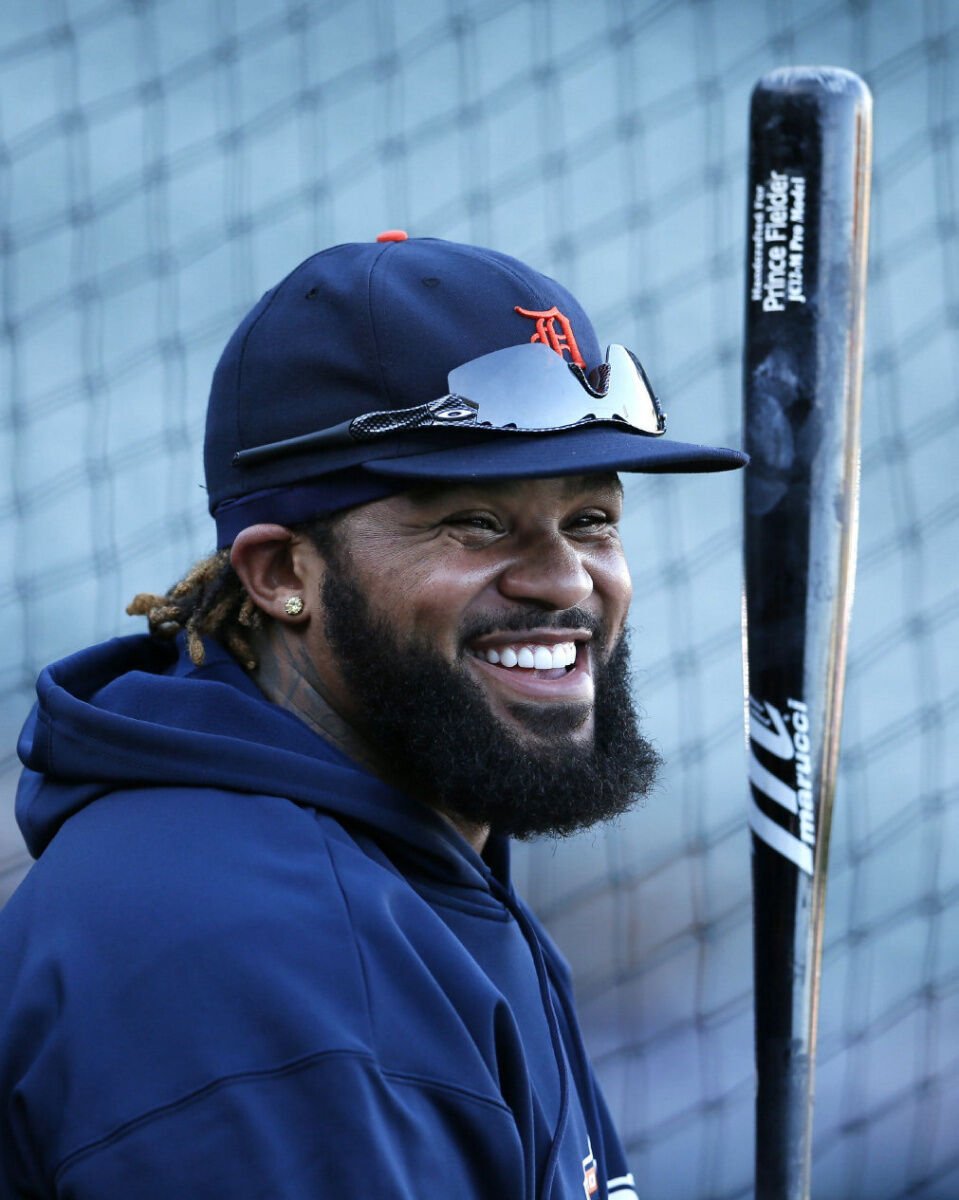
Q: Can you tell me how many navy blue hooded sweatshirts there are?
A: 1